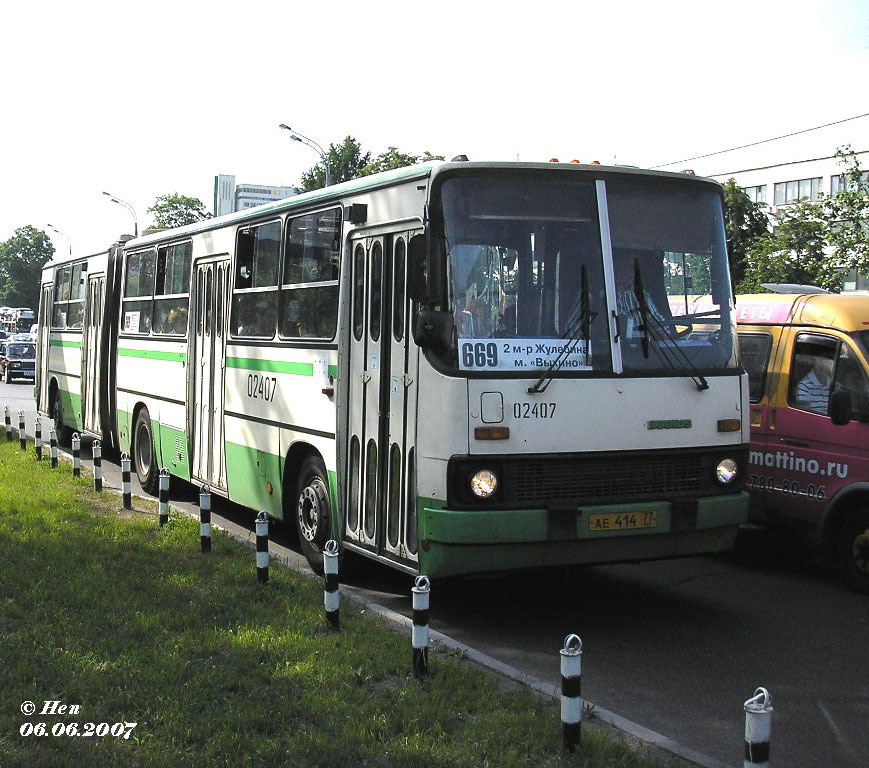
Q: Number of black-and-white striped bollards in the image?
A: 14